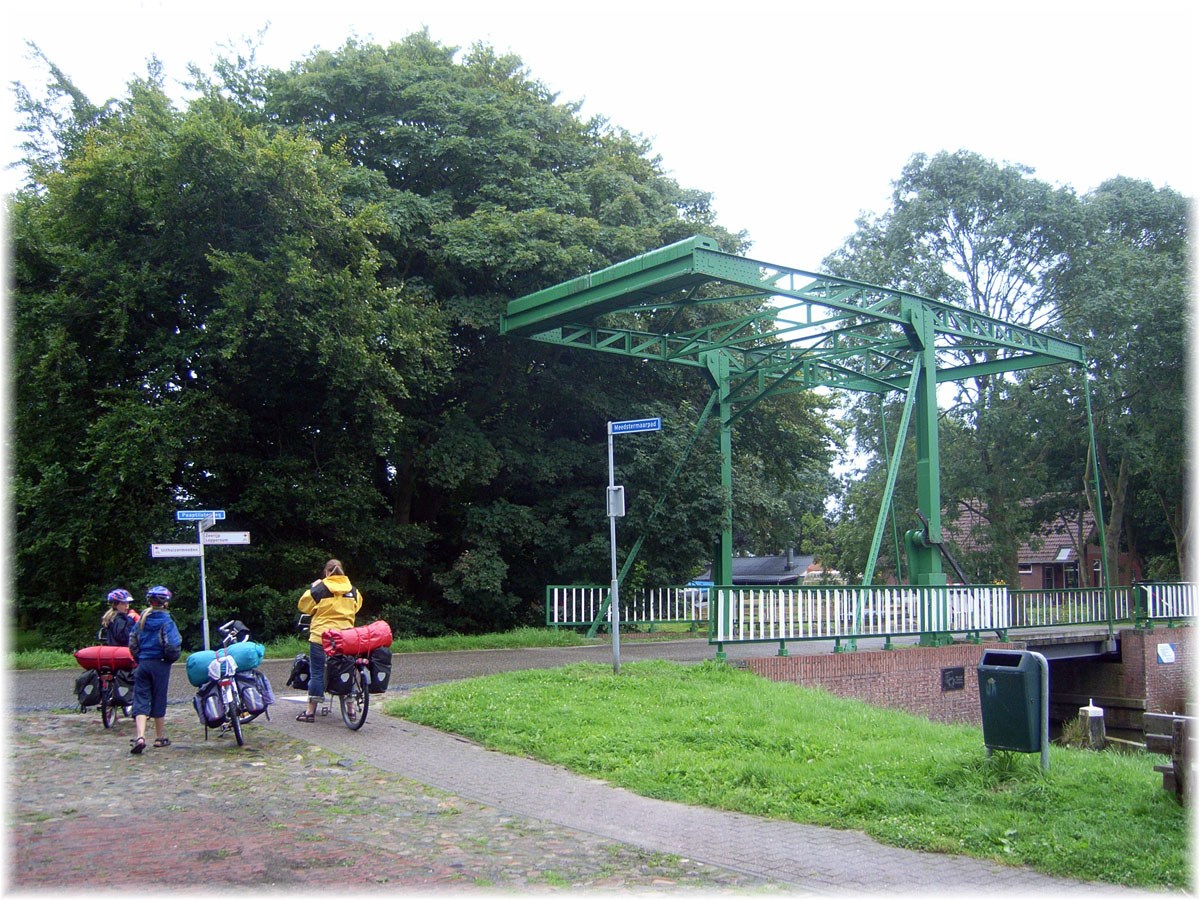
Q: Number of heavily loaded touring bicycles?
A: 3